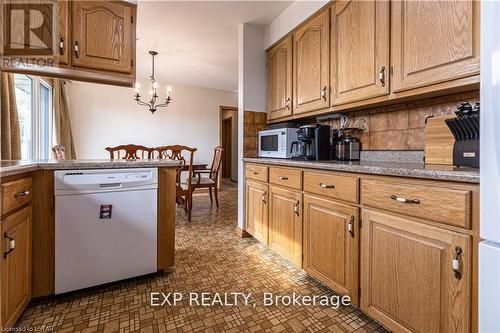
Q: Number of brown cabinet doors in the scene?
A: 11